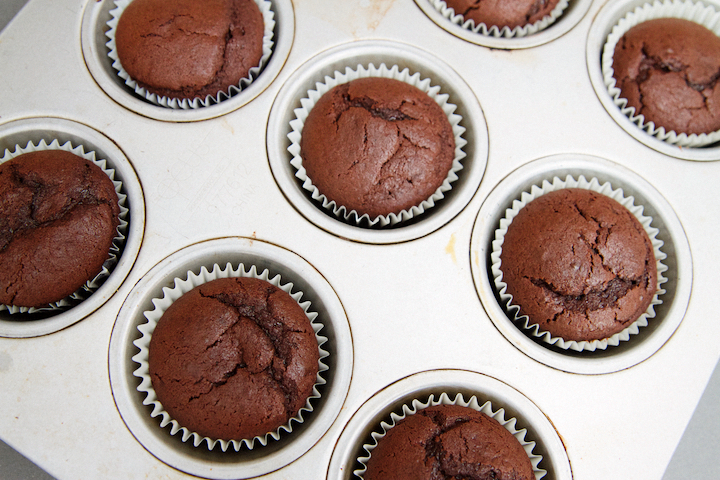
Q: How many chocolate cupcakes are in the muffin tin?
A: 8